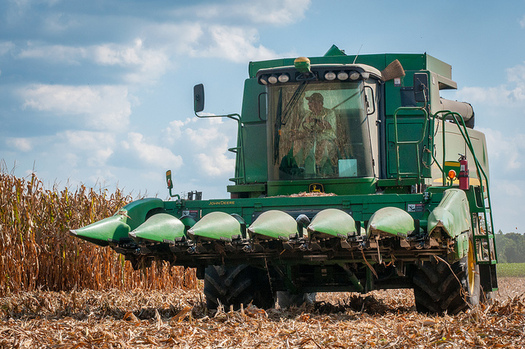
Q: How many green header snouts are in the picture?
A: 7